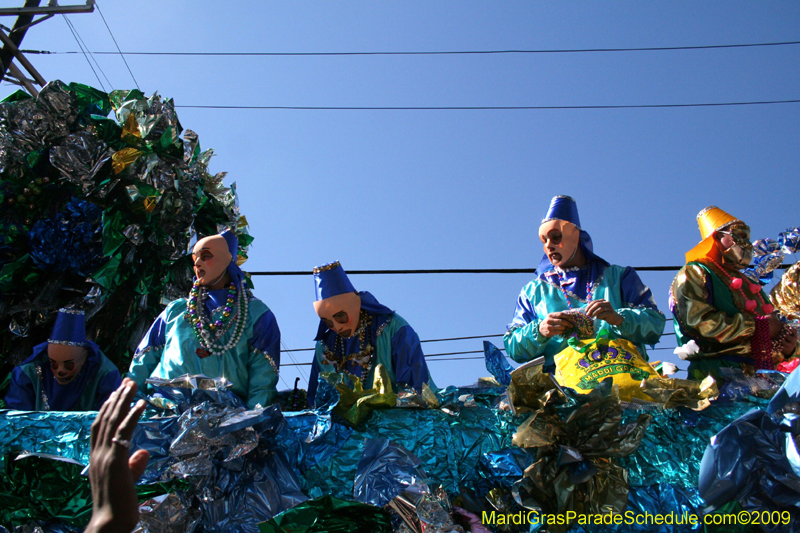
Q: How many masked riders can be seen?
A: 5